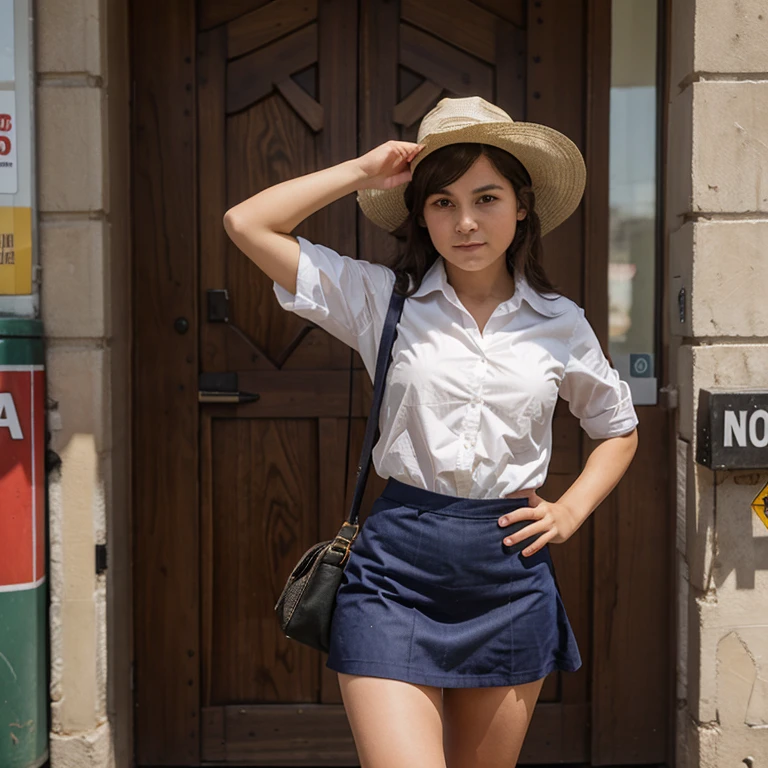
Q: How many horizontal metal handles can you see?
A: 1